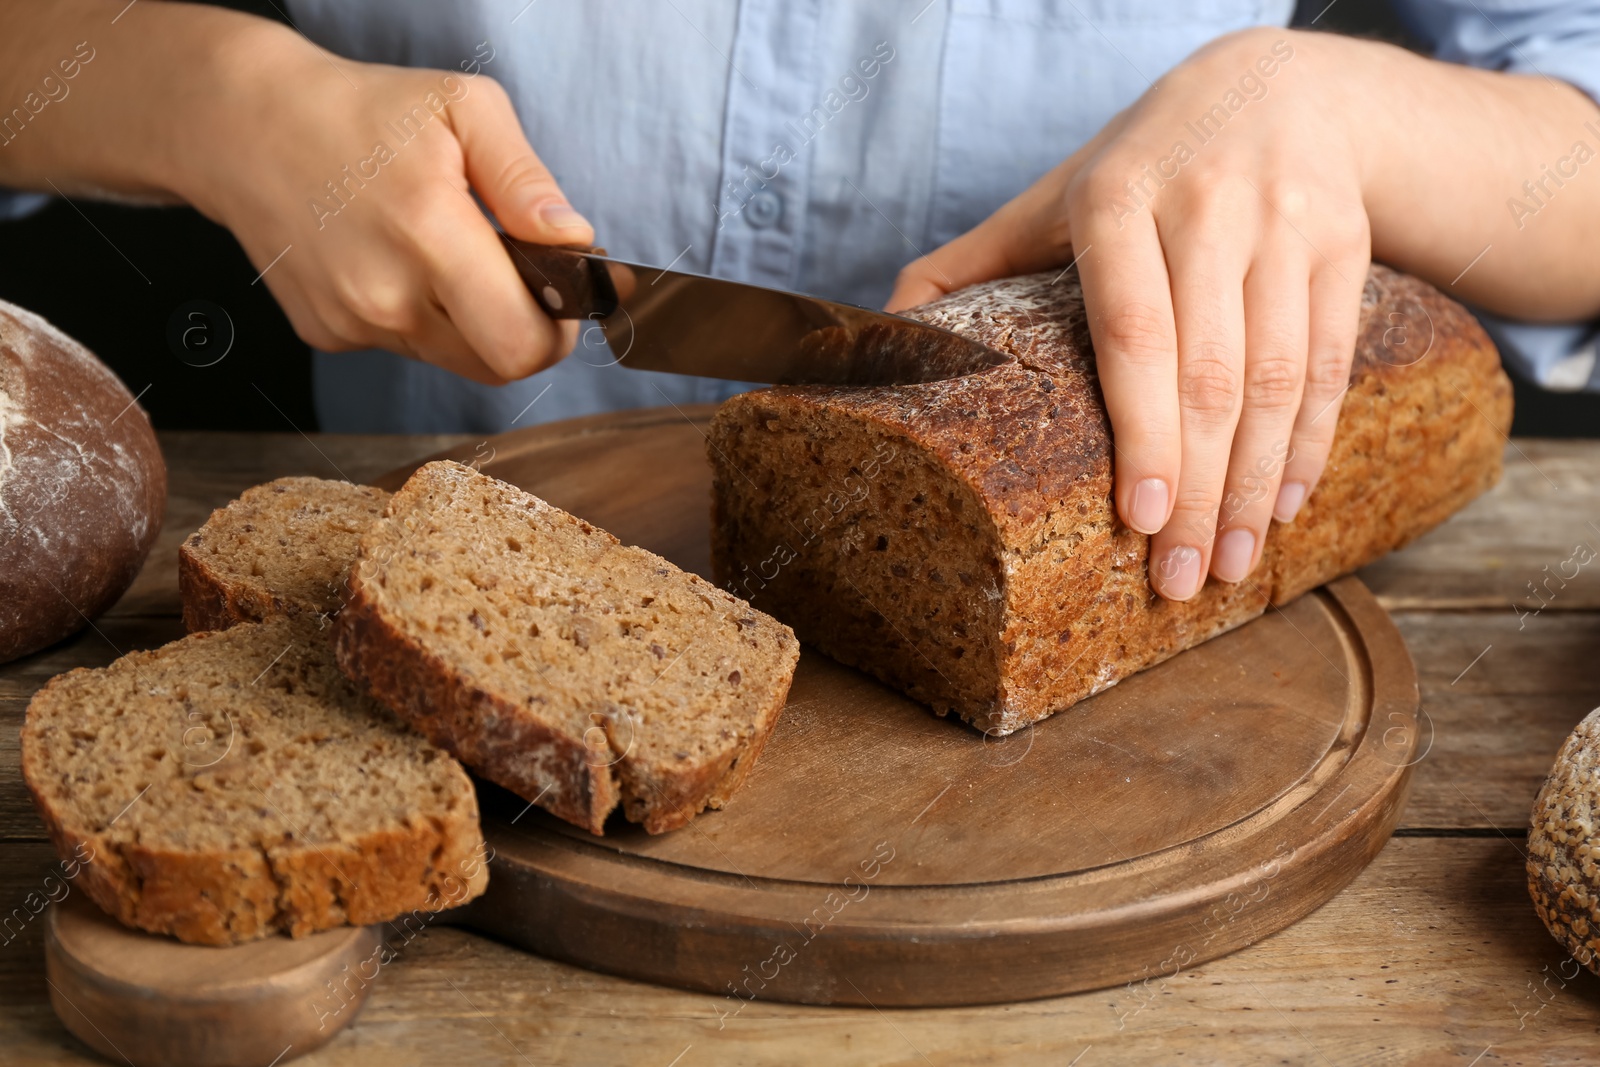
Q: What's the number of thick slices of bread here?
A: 3